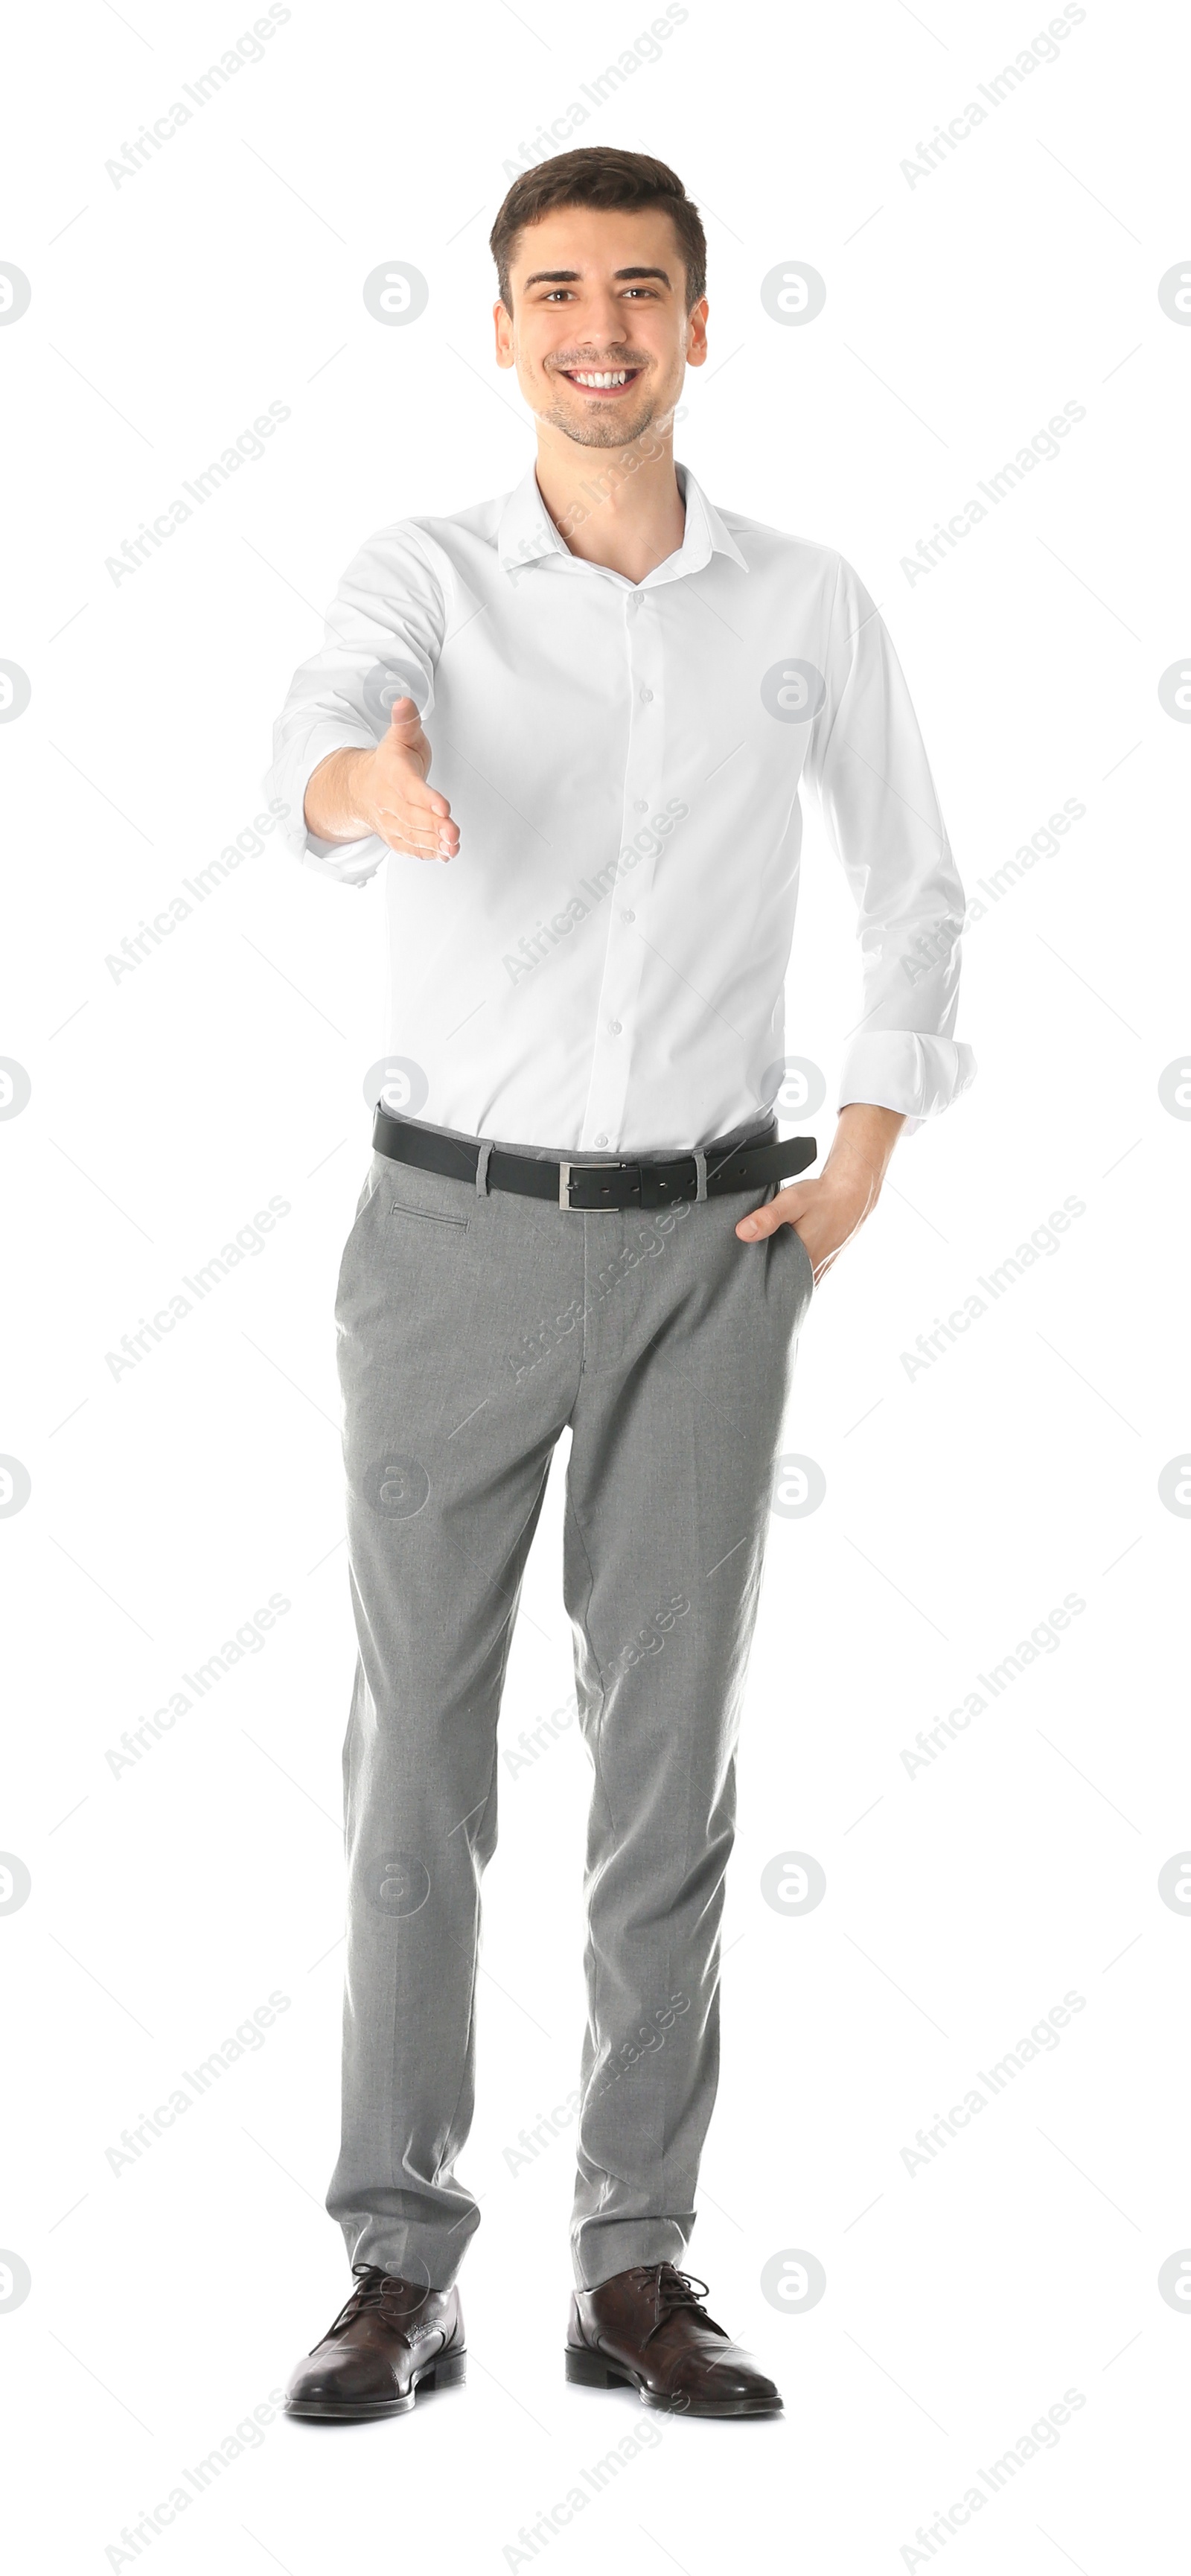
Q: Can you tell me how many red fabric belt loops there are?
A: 0